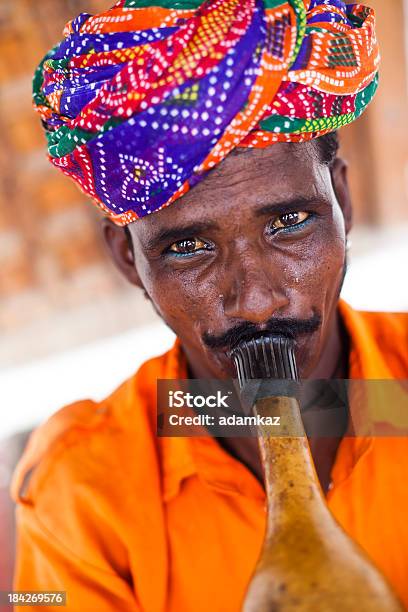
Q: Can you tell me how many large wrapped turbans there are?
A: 1